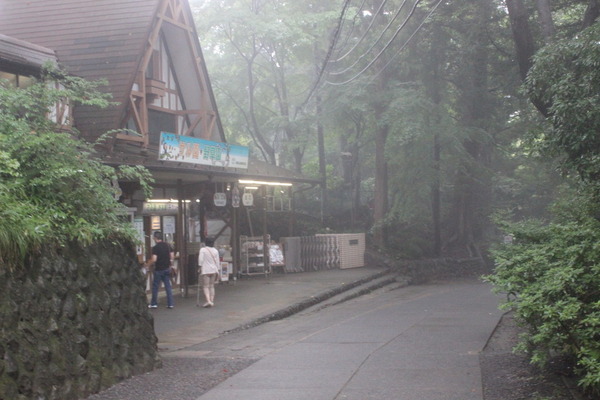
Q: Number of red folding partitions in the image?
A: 0